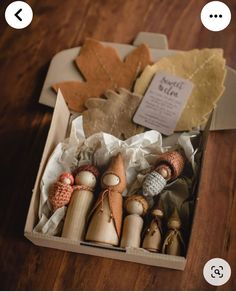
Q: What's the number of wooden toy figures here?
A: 7